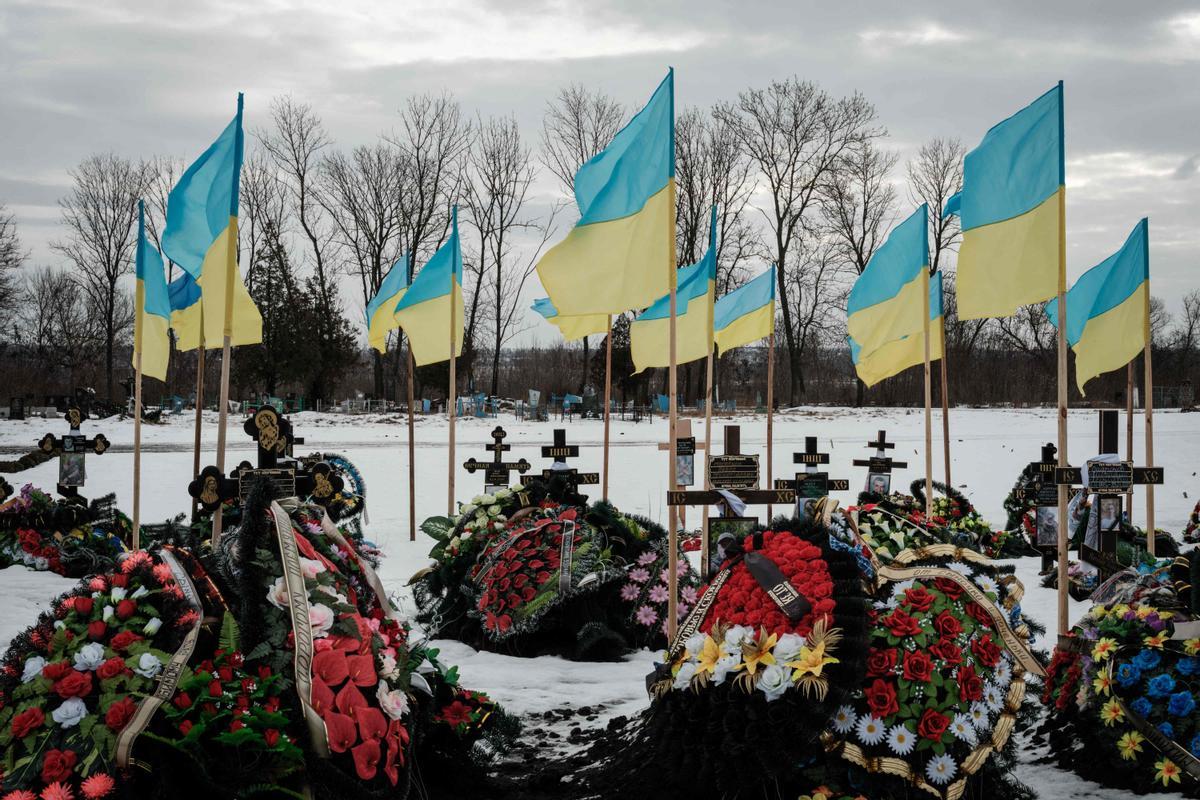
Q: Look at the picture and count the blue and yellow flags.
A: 13